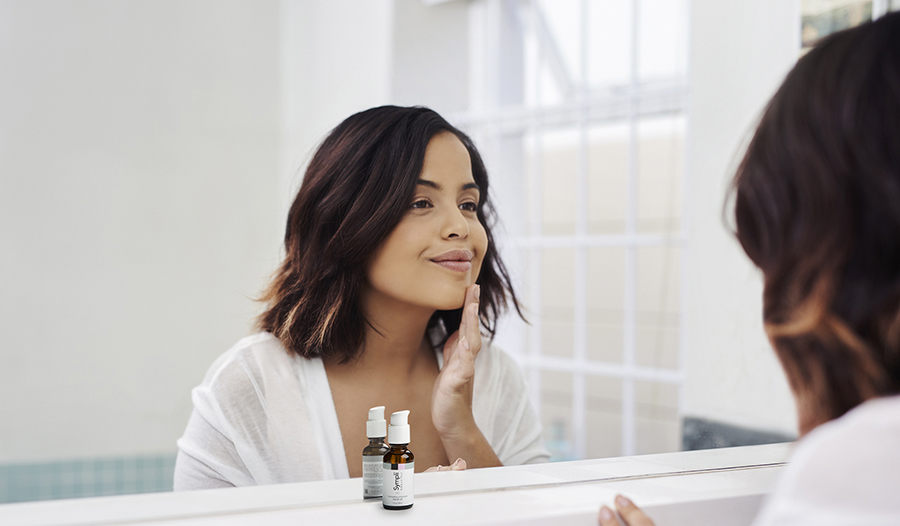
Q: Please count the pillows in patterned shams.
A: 0